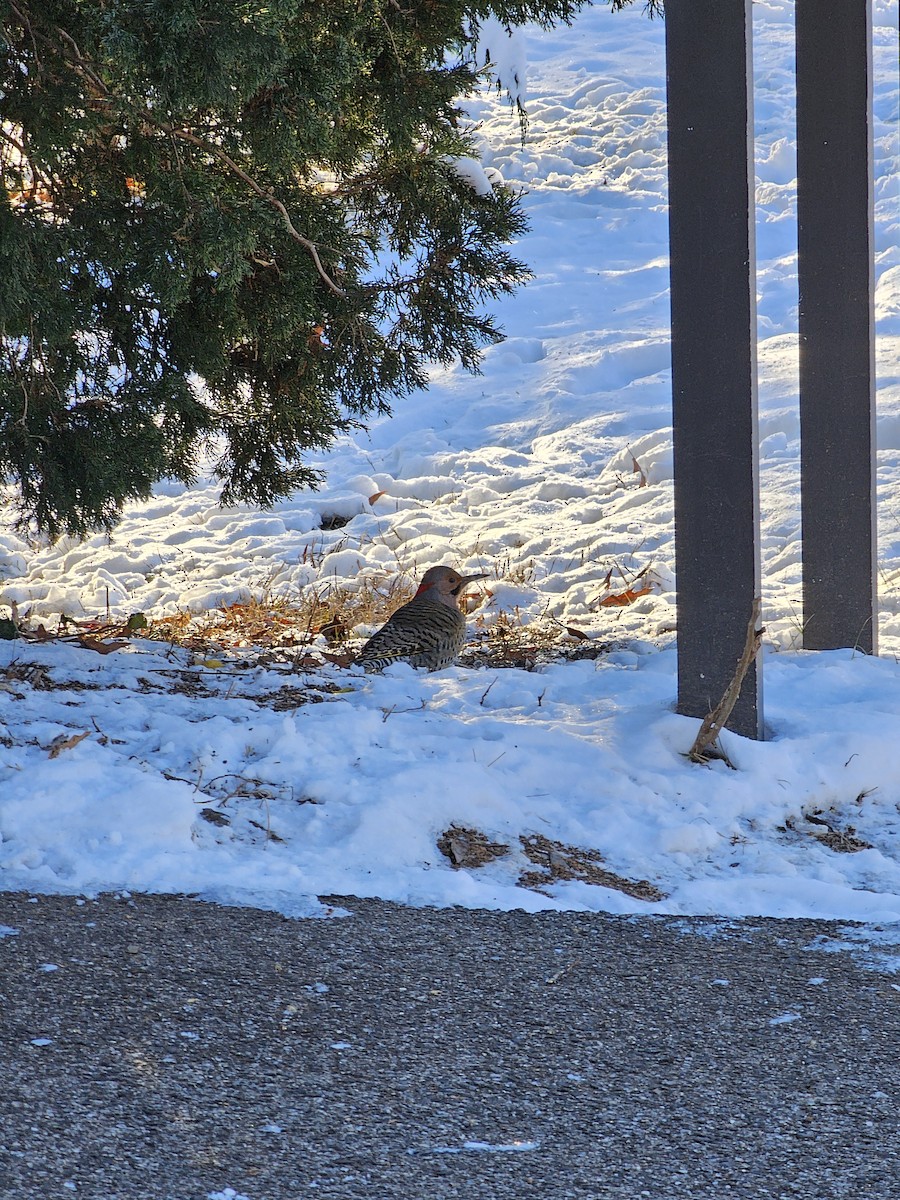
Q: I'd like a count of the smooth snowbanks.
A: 0